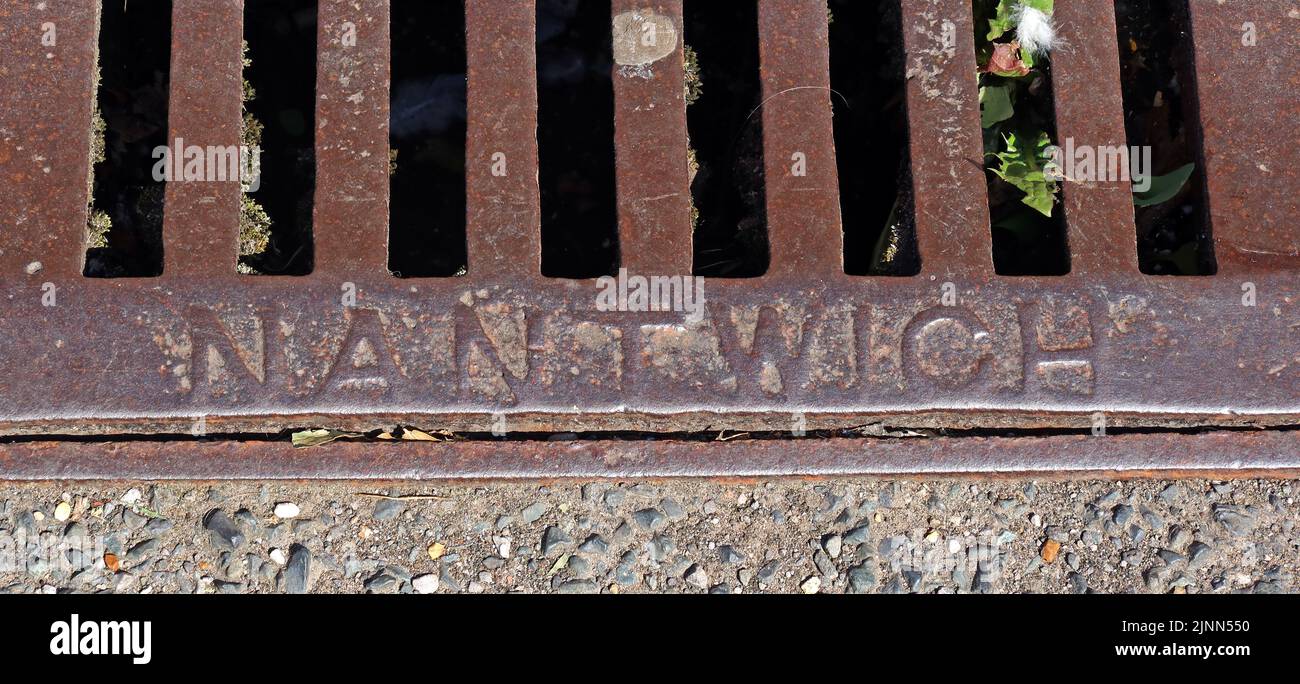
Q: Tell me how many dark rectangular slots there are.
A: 8